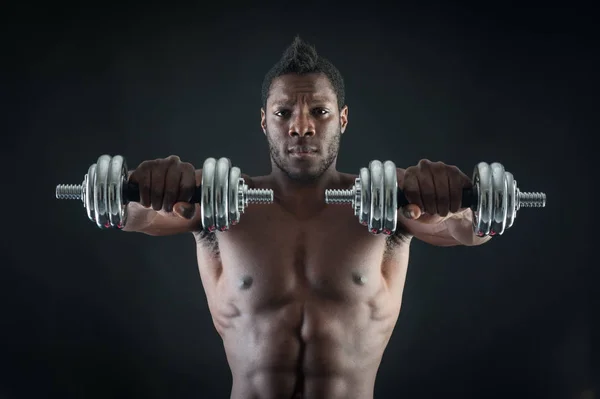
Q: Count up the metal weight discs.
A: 12